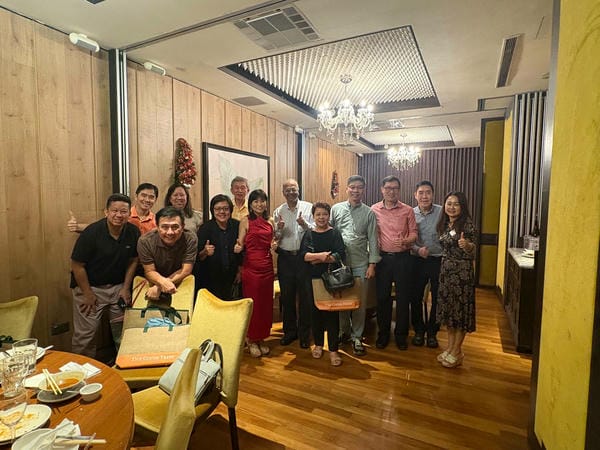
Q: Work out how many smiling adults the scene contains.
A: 13